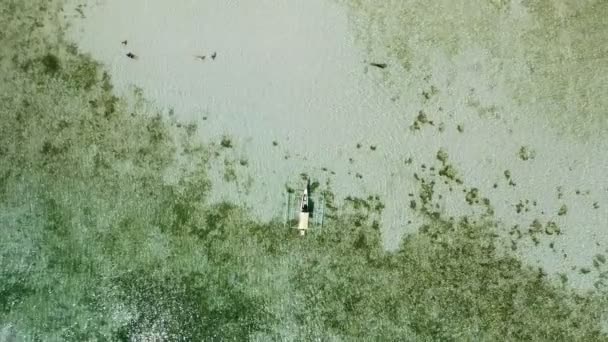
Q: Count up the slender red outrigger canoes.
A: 0